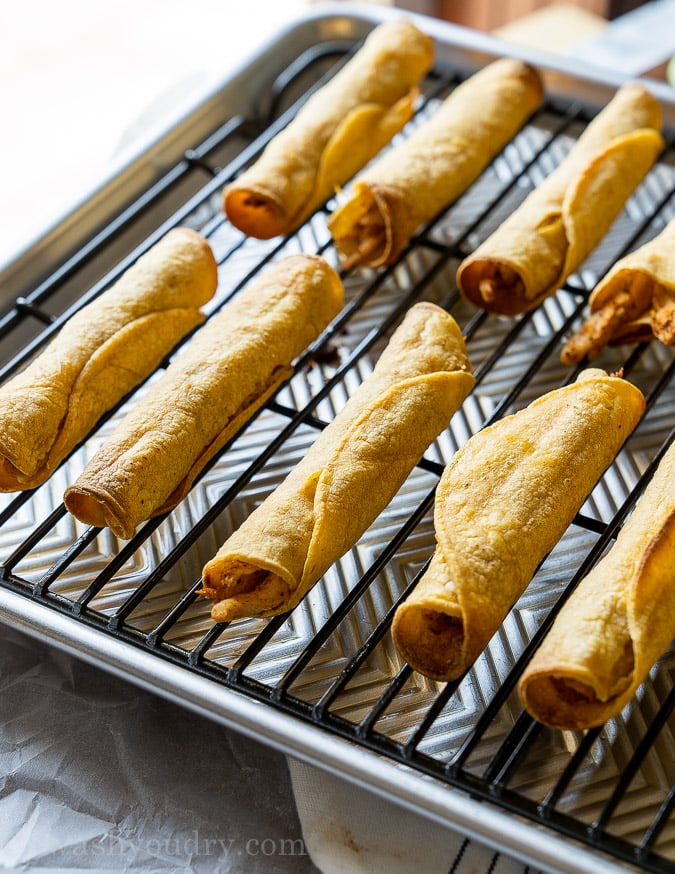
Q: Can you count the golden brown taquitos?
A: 9